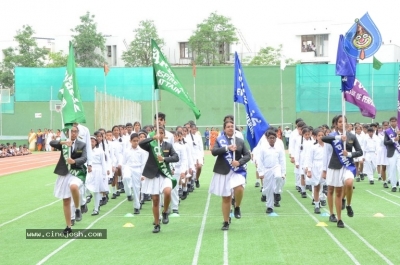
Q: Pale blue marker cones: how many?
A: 3